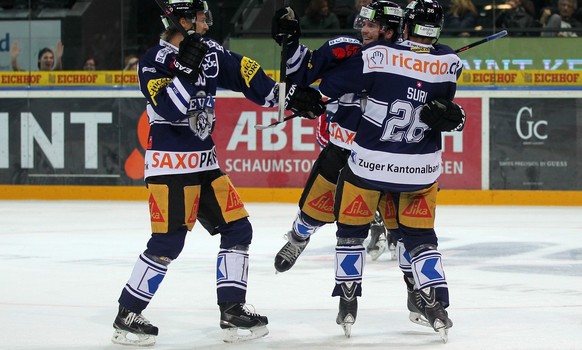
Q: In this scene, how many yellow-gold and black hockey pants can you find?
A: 3